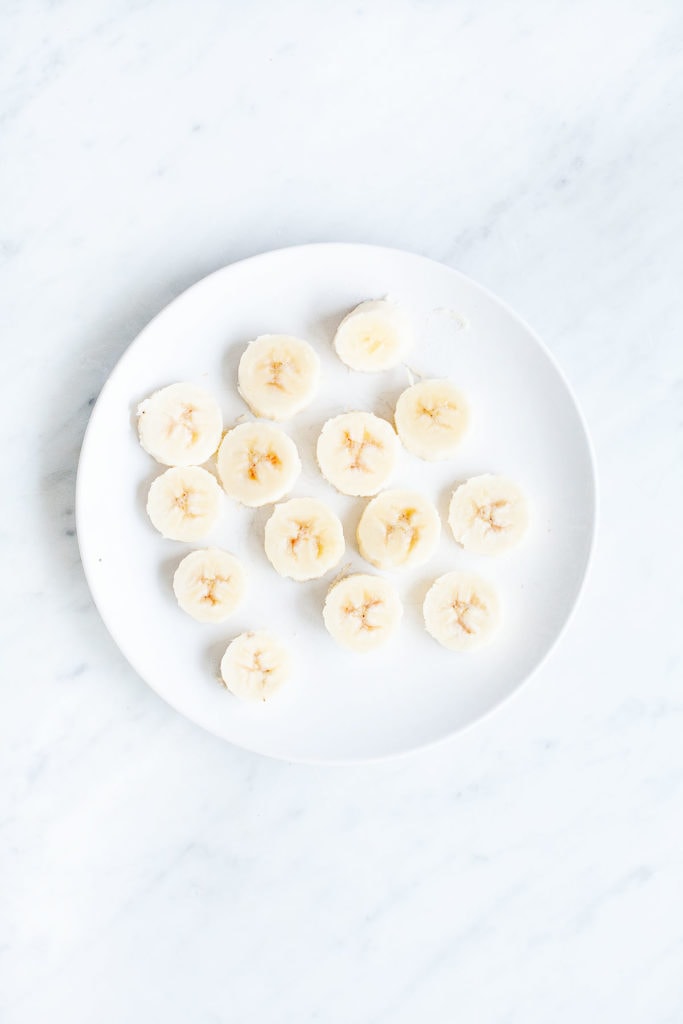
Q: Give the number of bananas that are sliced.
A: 14